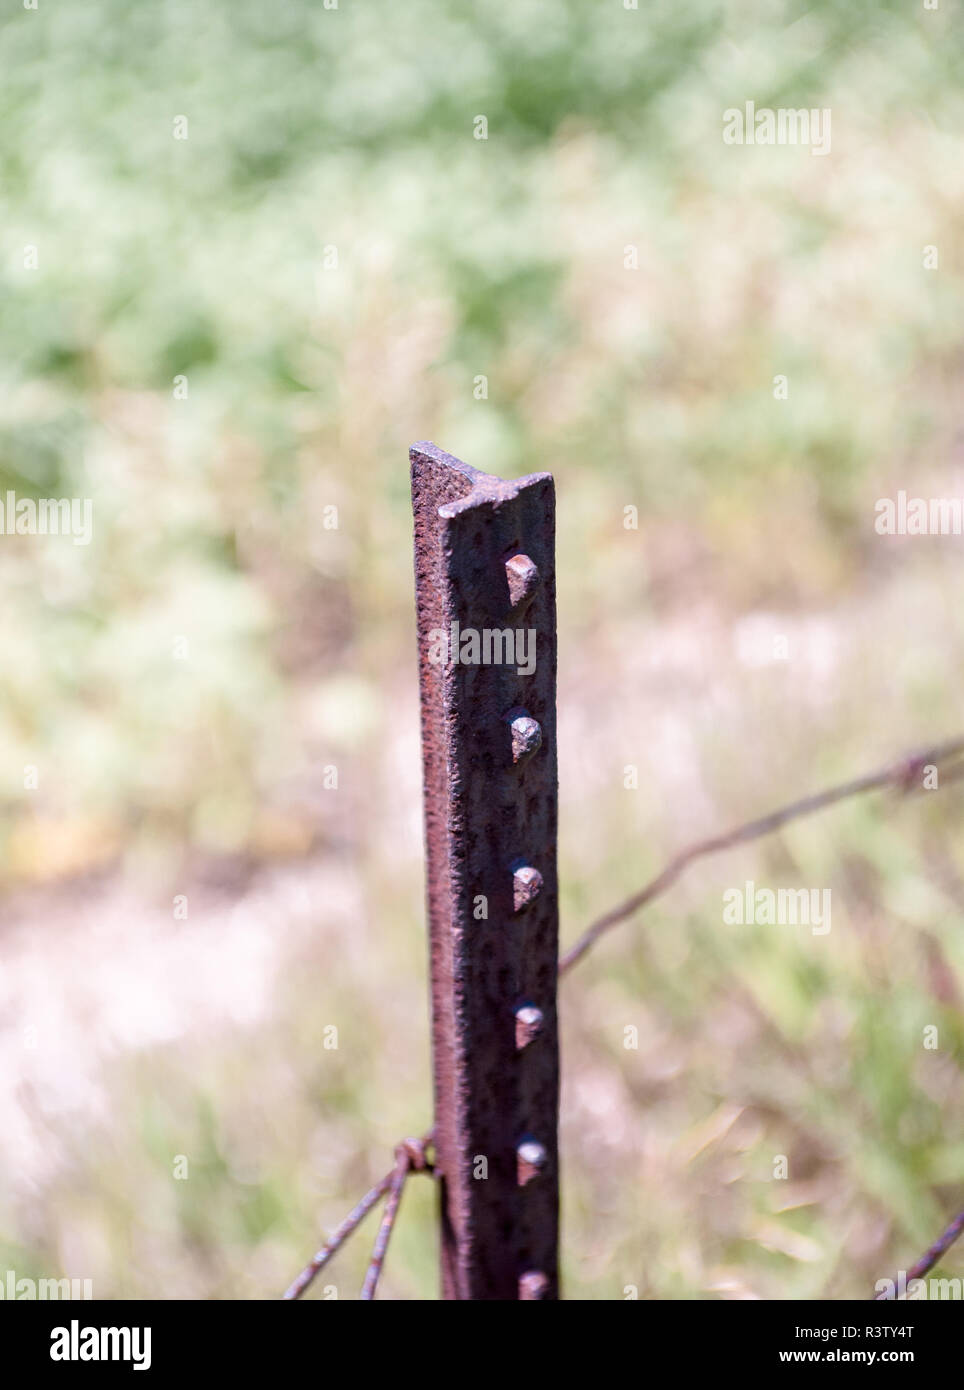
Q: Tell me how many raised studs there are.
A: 6